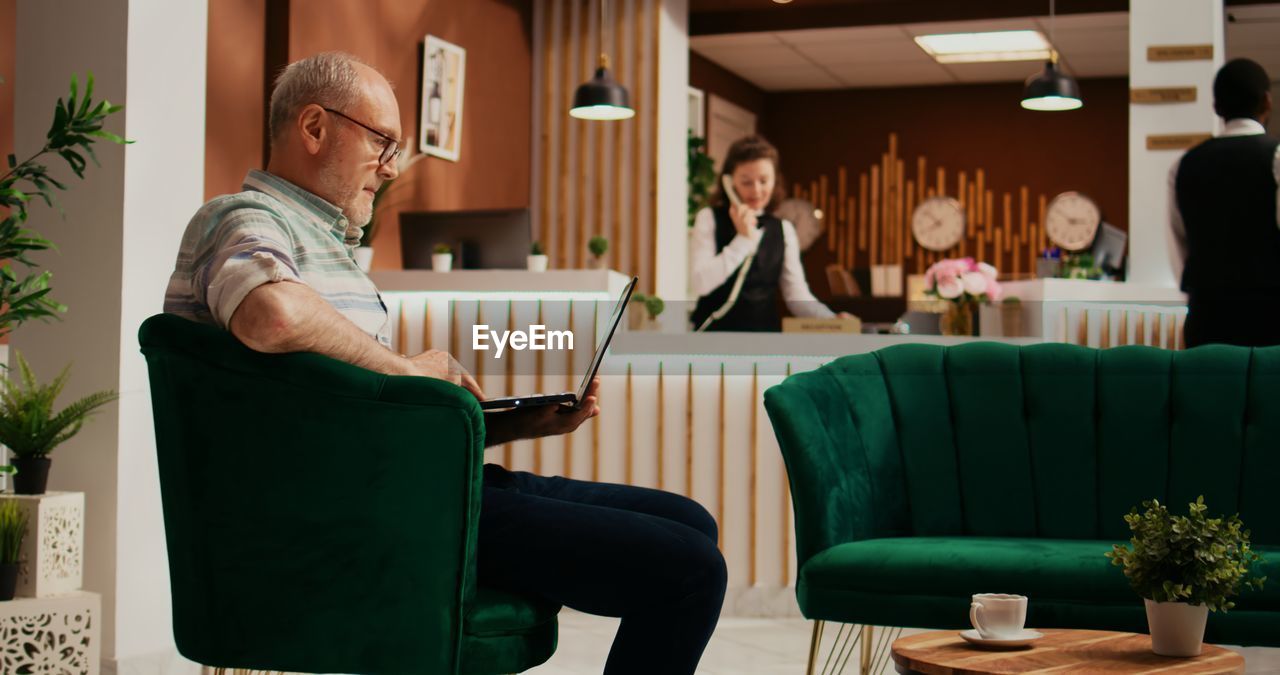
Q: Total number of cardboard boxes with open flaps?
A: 0